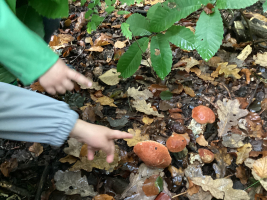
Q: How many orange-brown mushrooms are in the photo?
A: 4